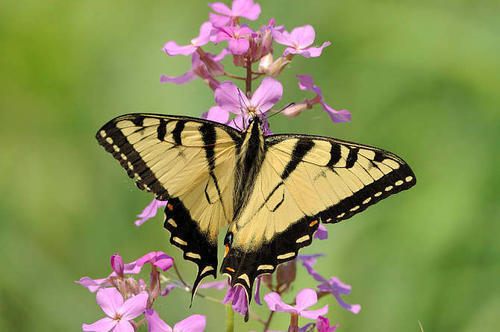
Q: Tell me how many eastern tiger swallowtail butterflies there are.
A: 1